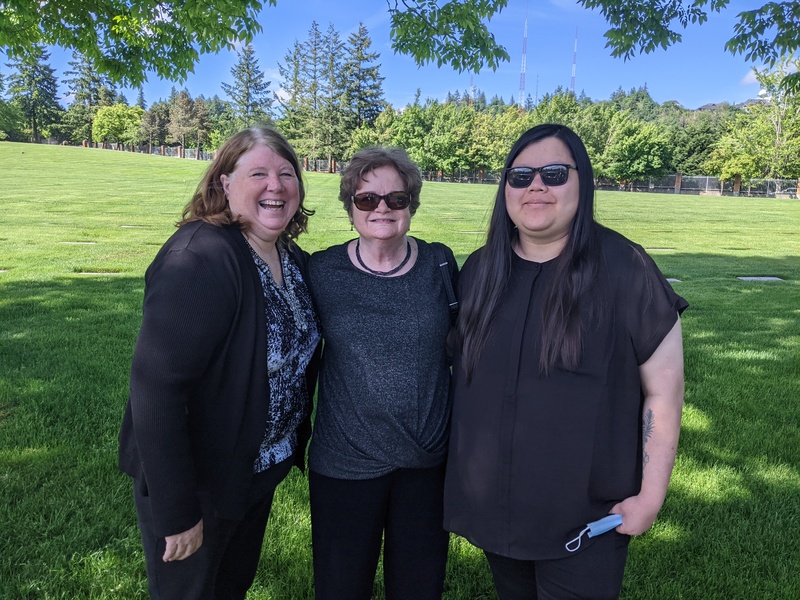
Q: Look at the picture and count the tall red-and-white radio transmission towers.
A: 2